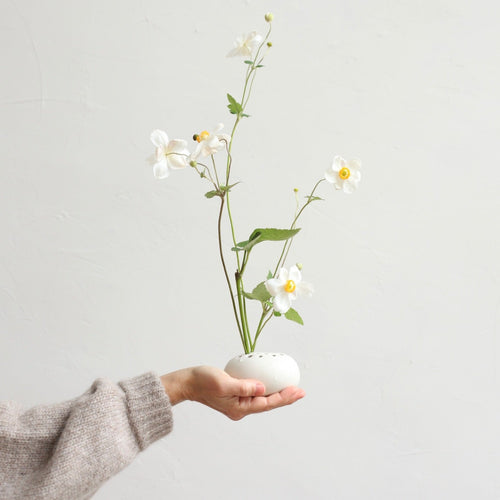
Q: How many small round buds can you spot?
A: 5